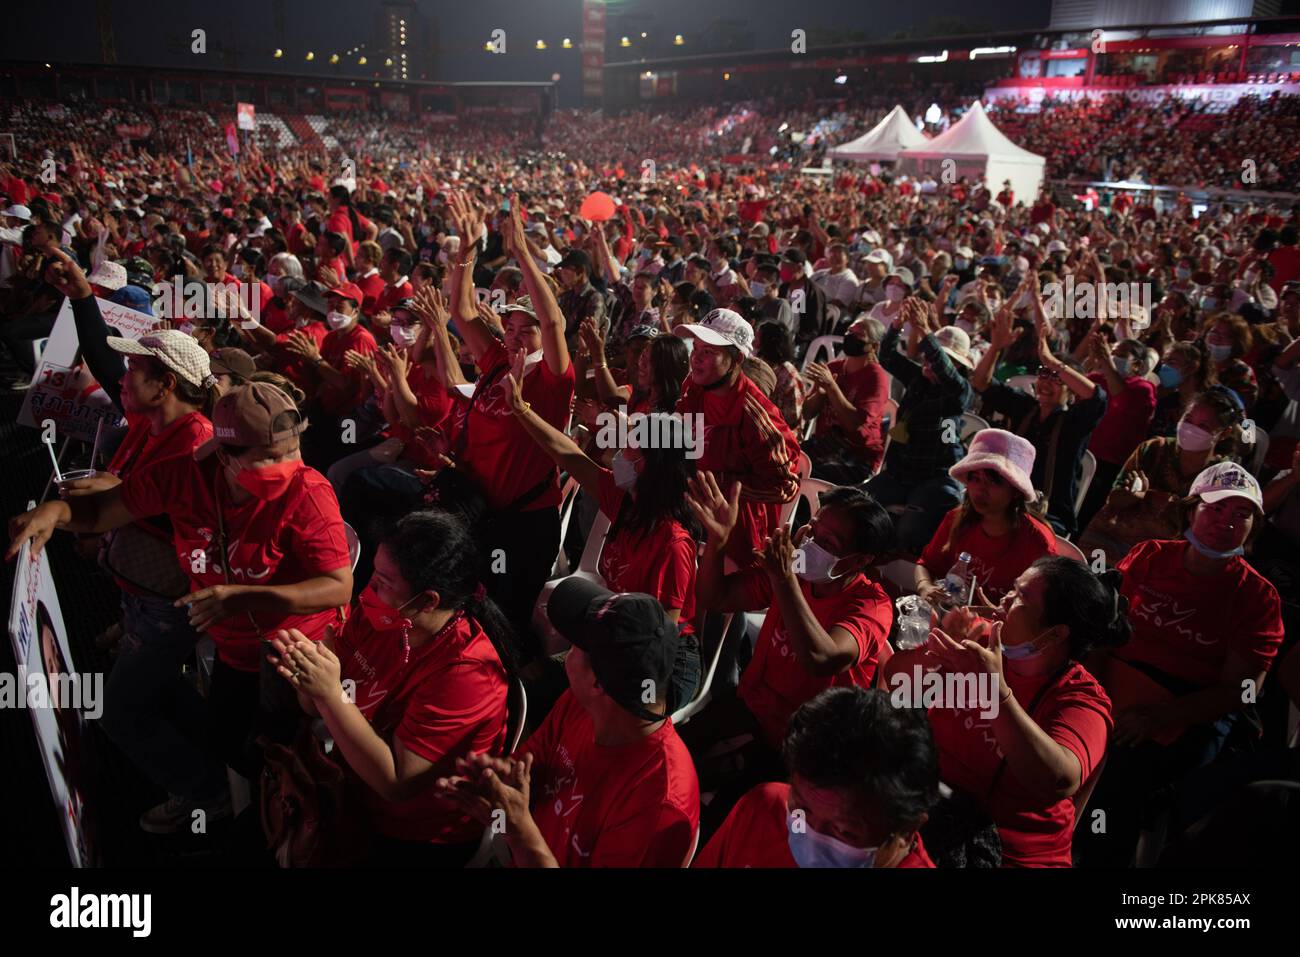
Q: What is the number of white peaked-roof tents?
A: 2